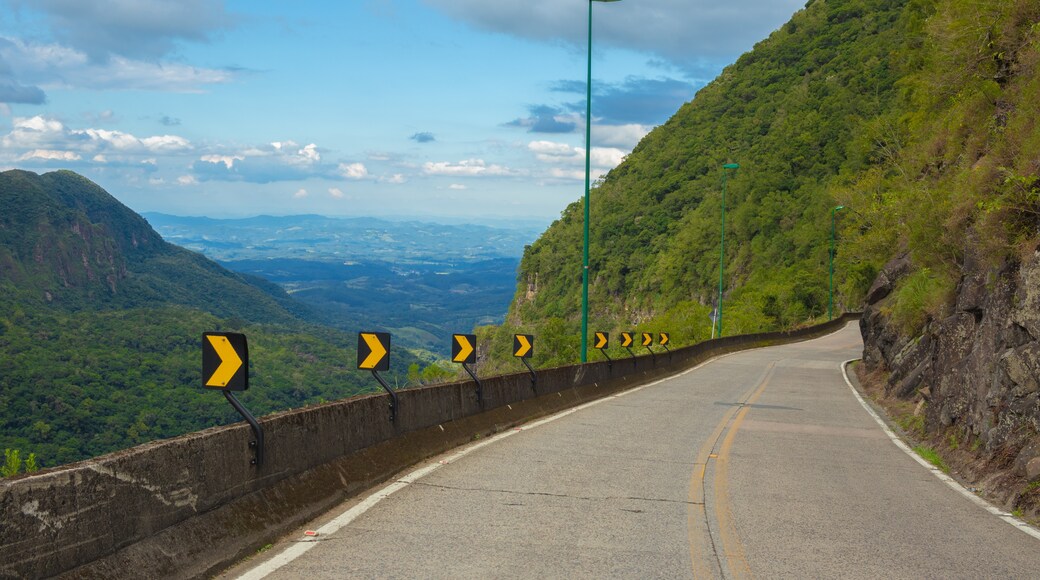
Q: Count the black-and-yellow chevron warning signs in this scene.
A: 8